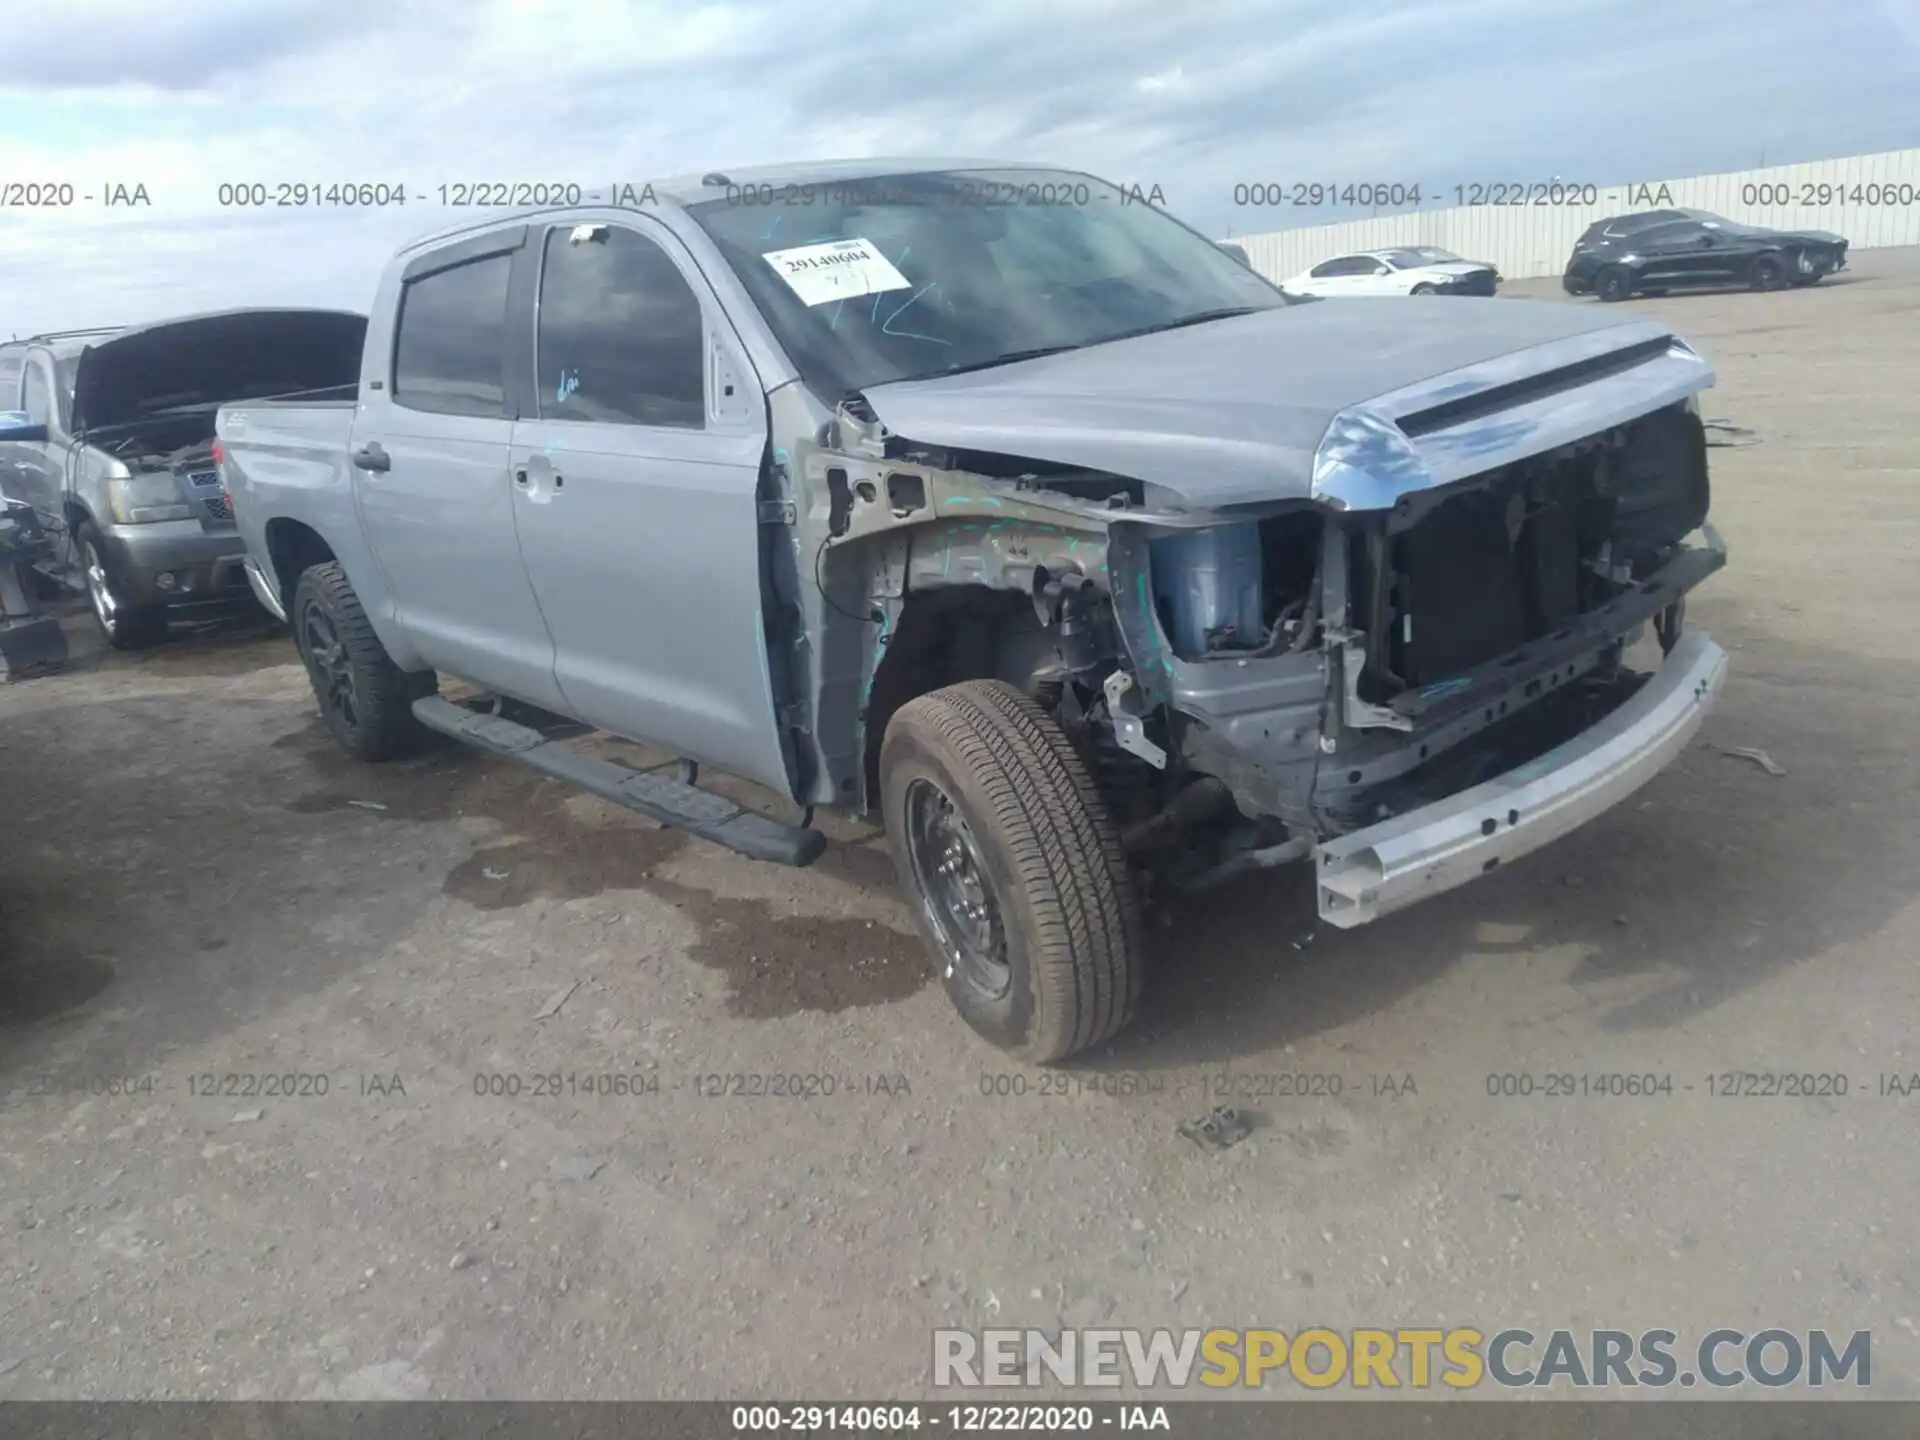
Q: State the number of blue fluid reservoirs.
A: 1